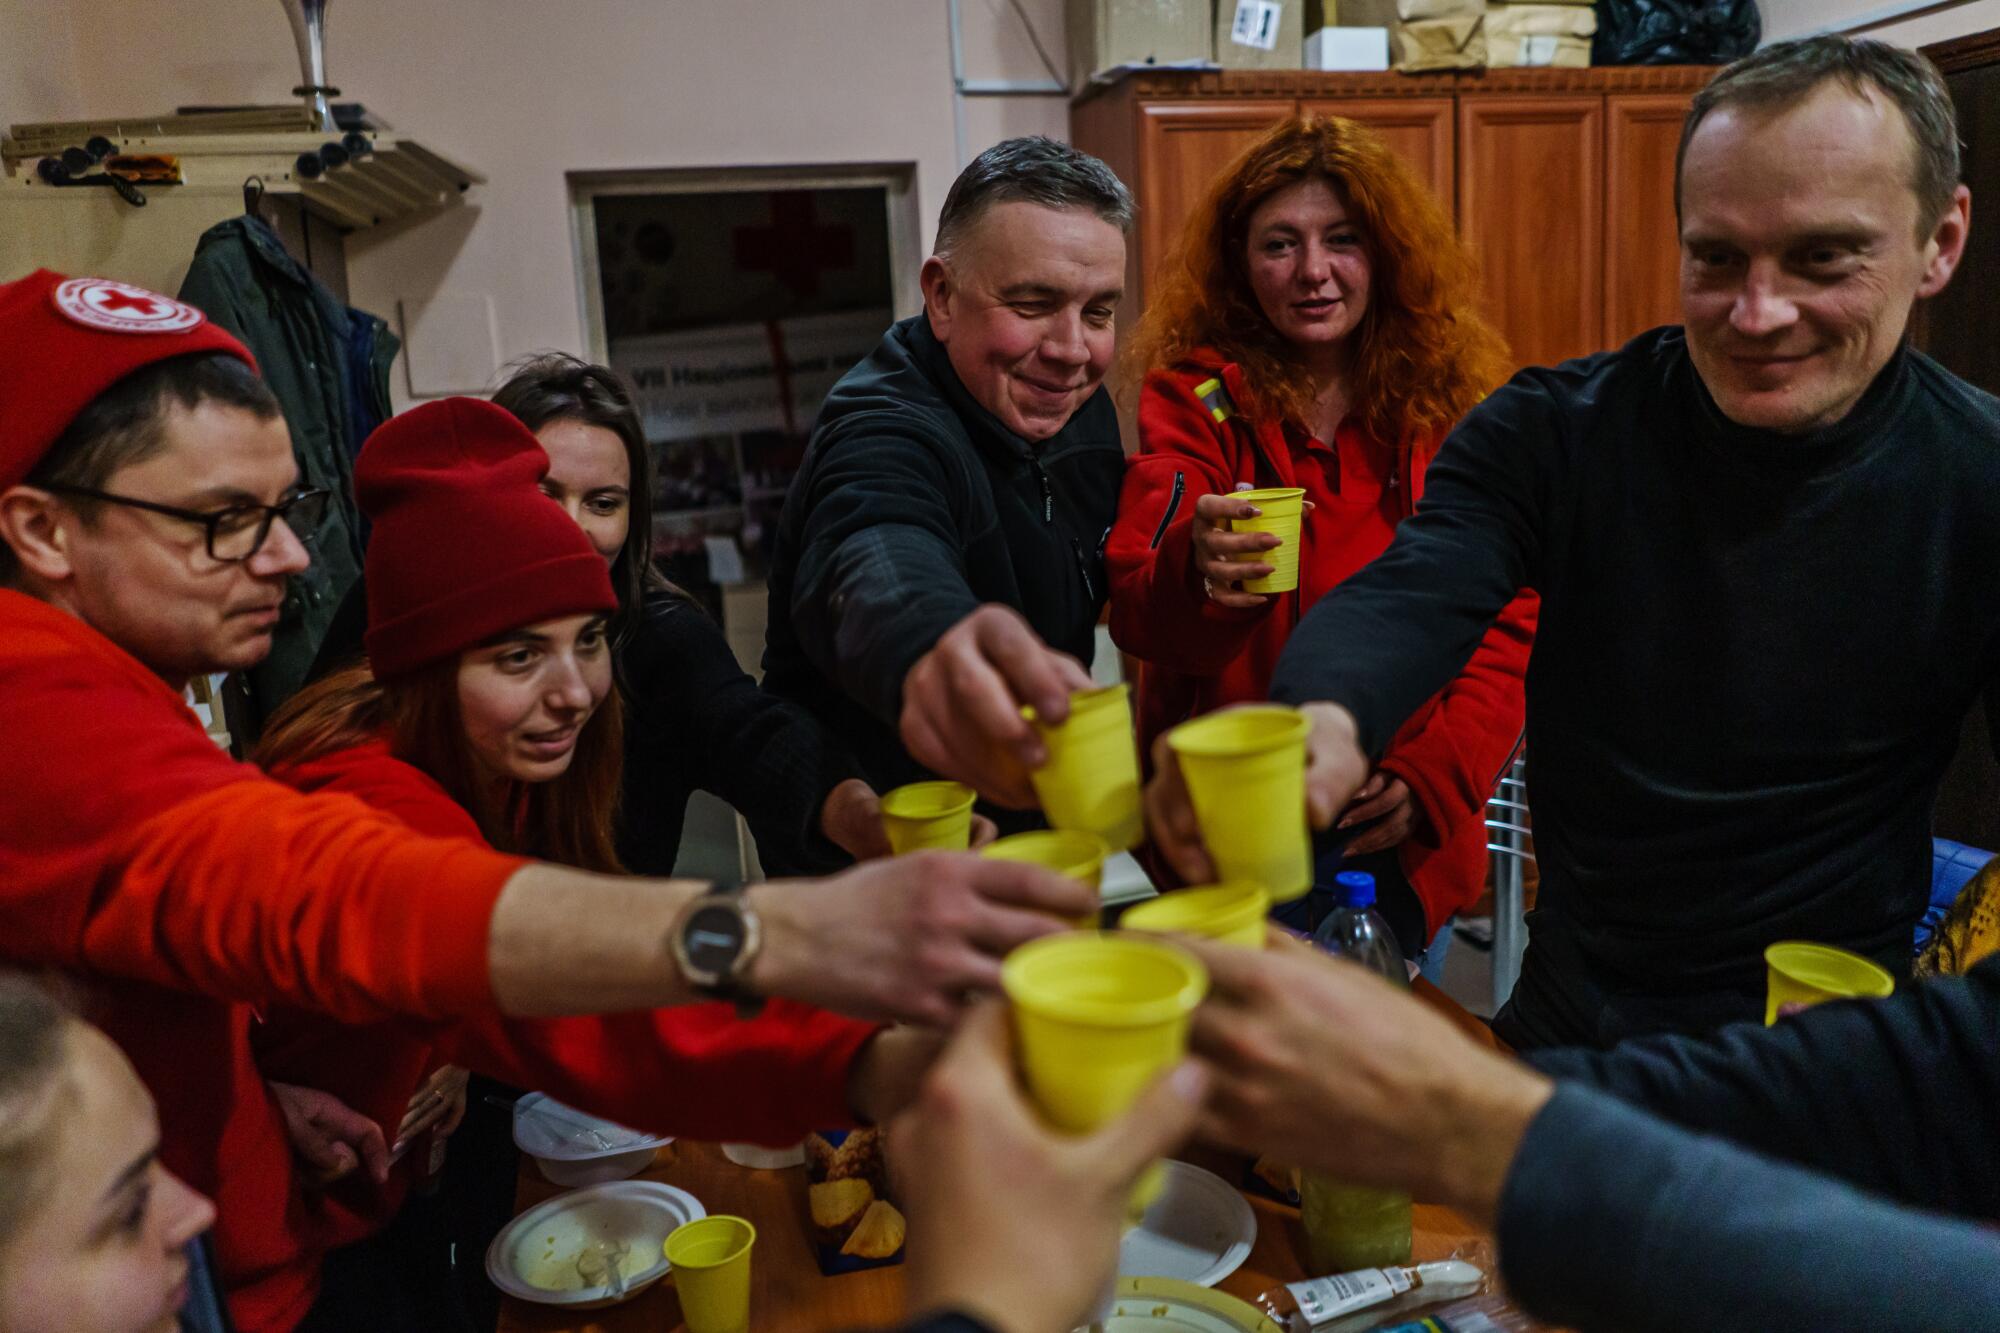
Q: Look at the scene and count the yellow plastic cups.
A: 9